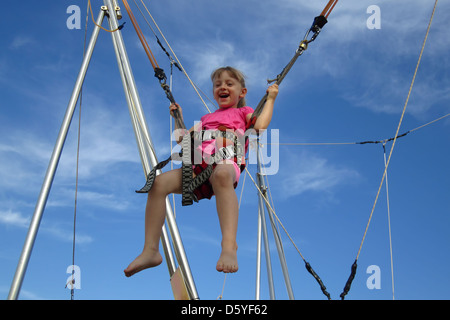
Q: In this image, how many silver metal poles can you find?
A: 6